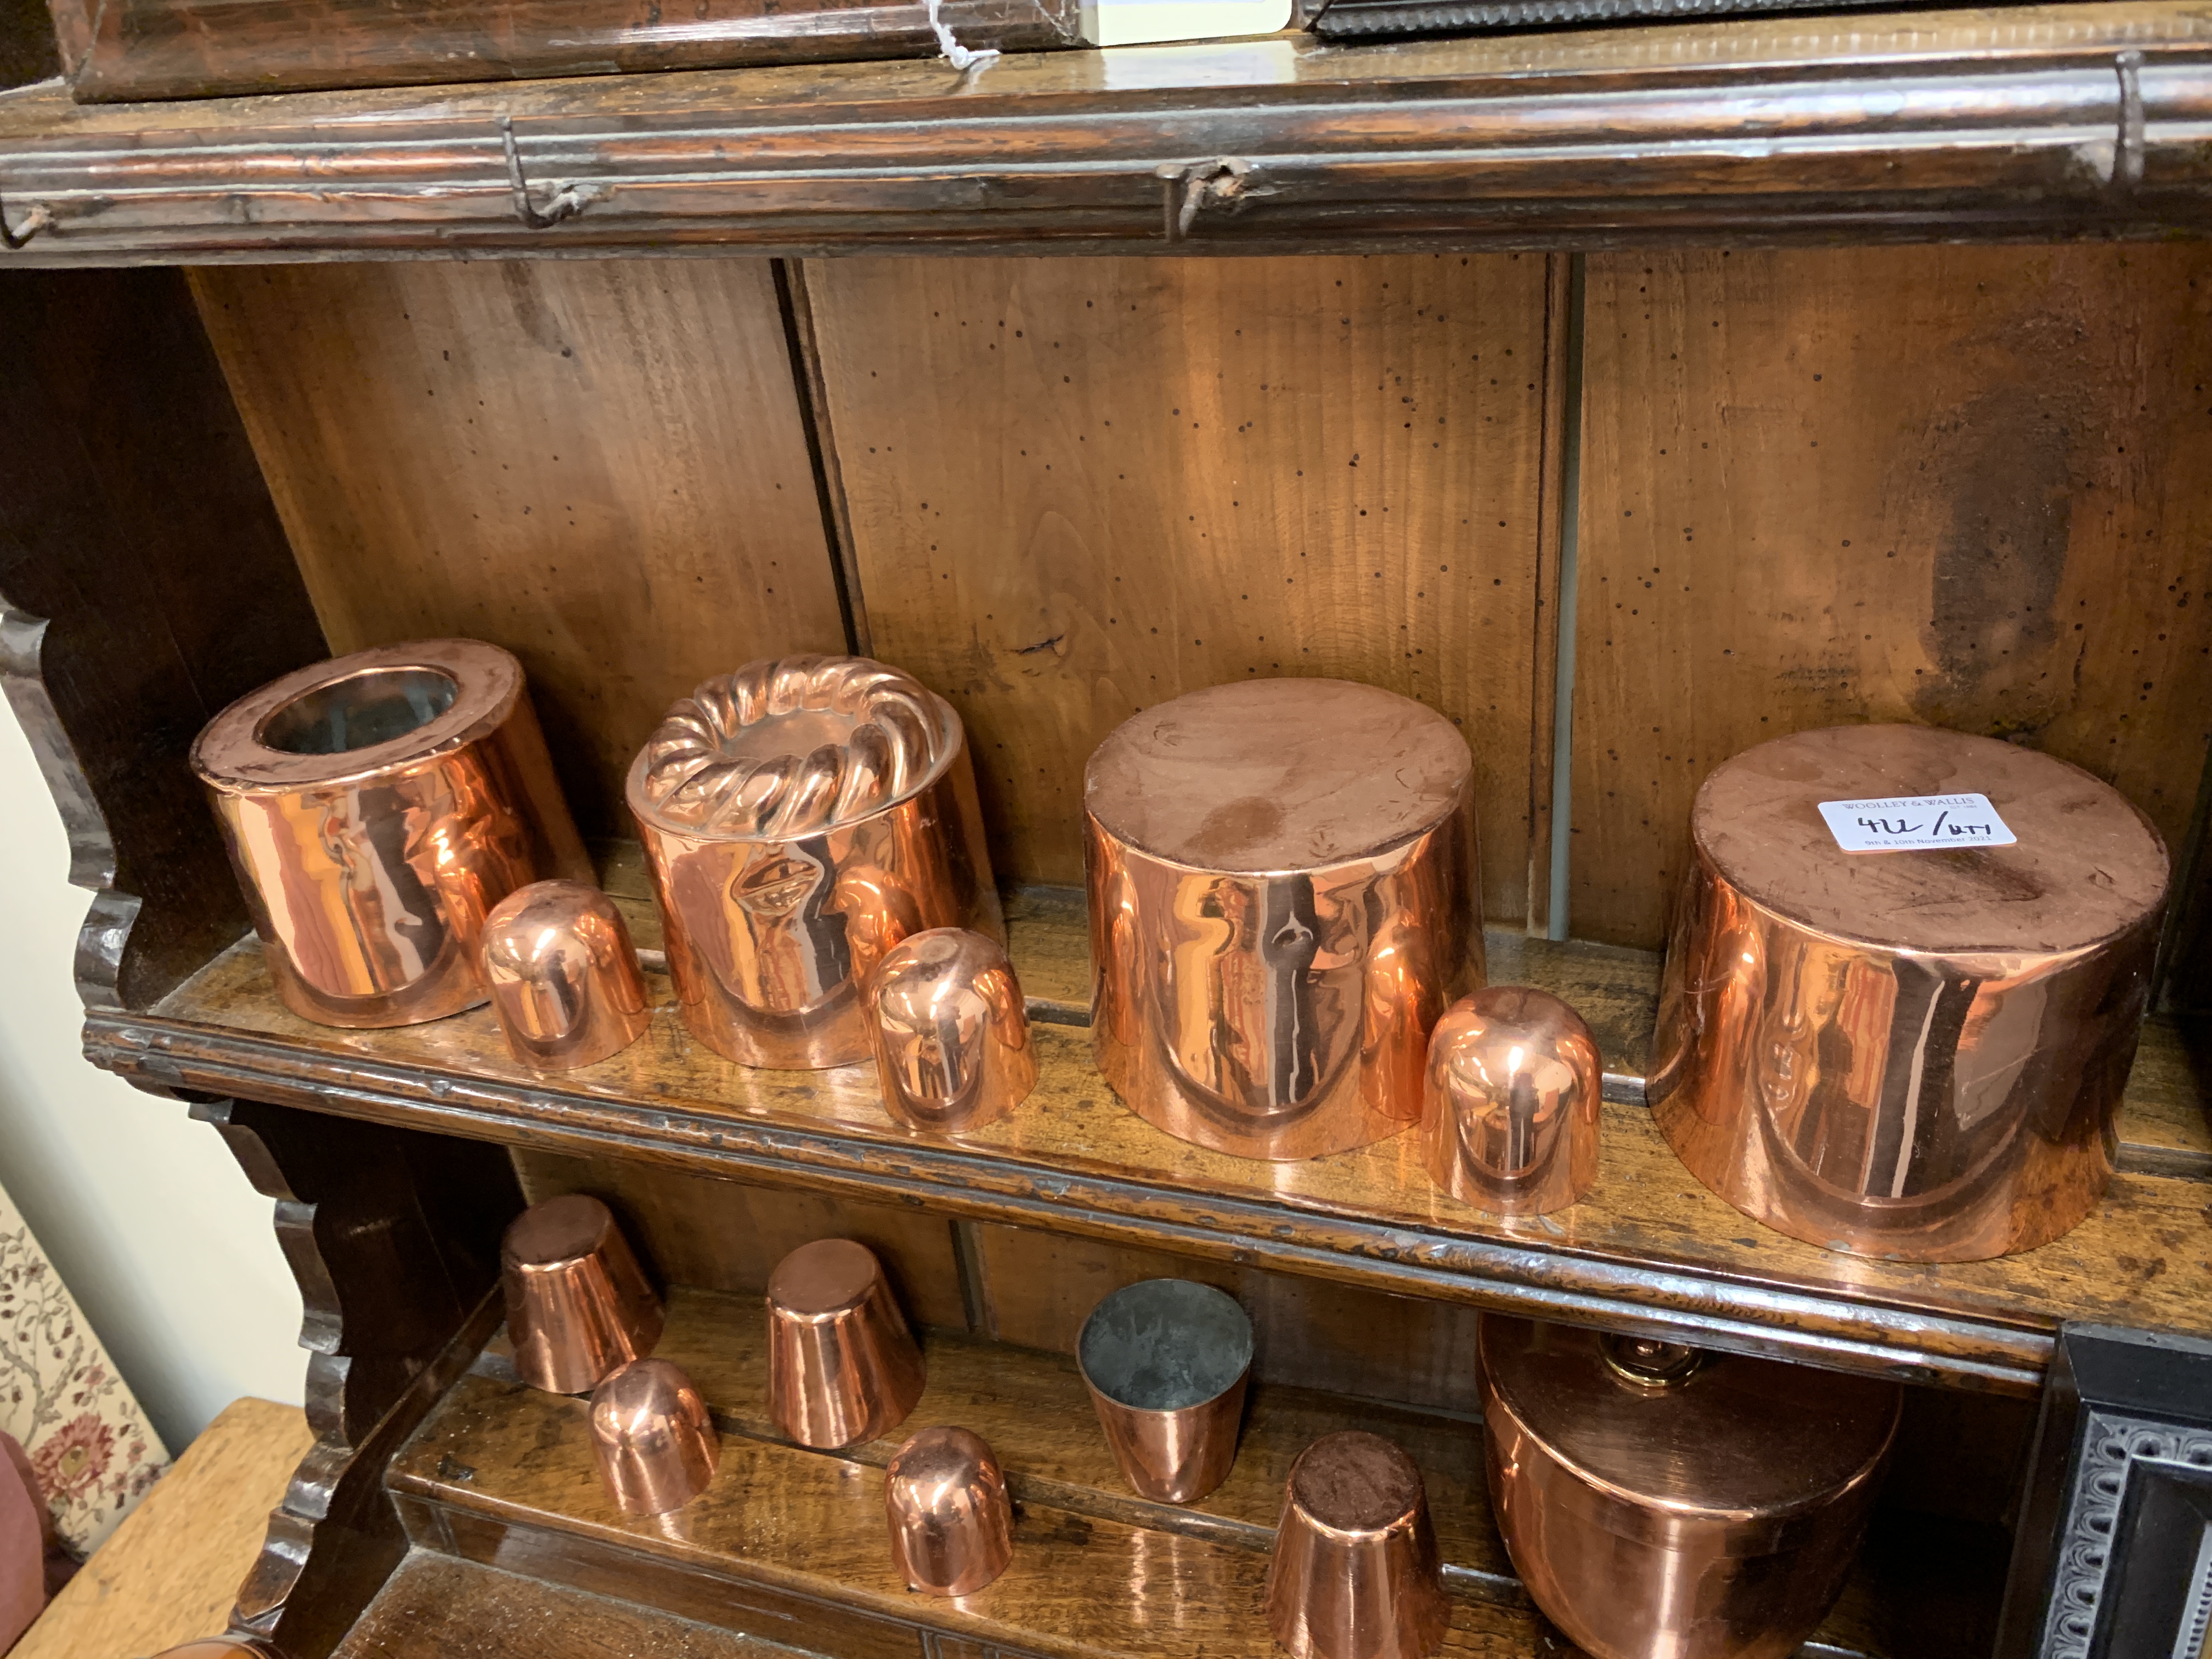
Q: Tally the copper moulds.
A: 13